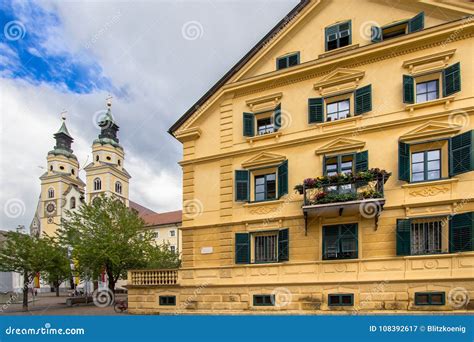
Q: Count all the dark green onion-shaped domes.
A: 2